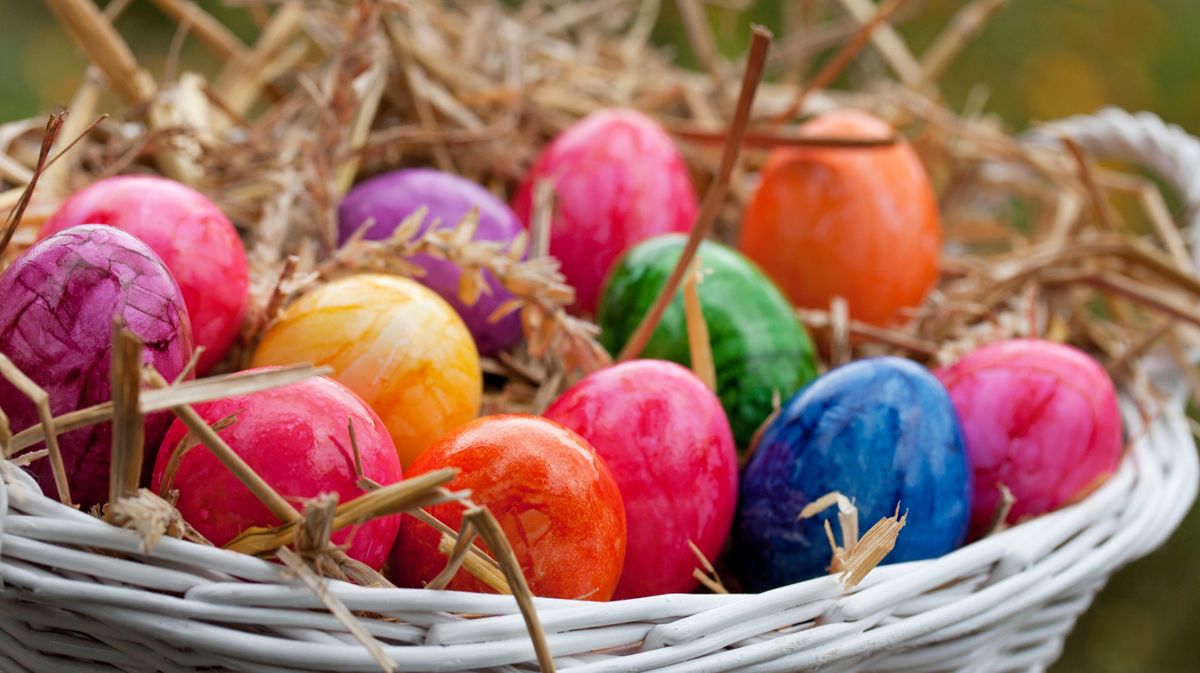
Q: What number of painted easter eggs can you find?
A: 12